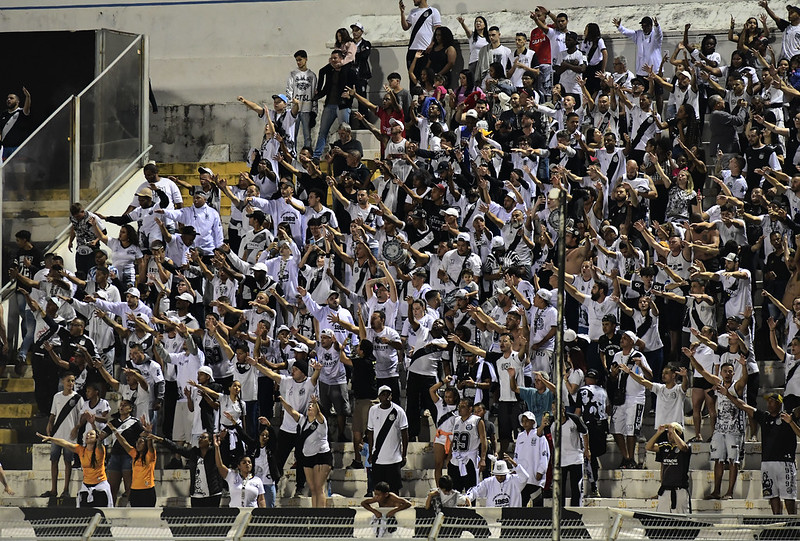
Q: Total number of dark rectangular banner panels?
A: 7